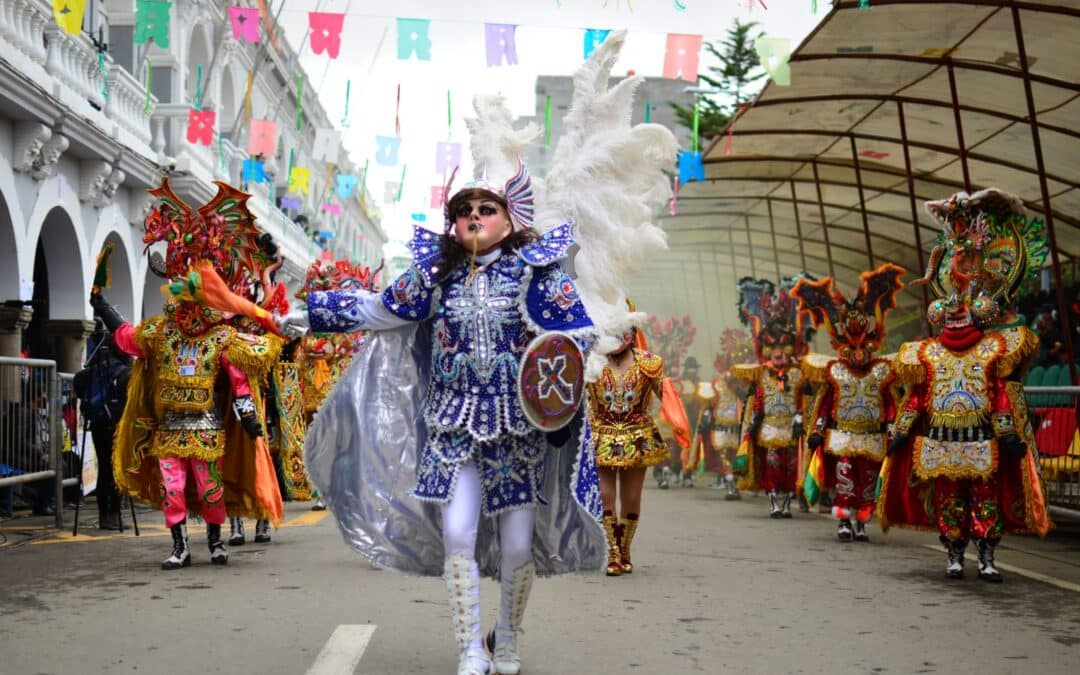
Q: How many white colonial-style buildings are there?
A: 1